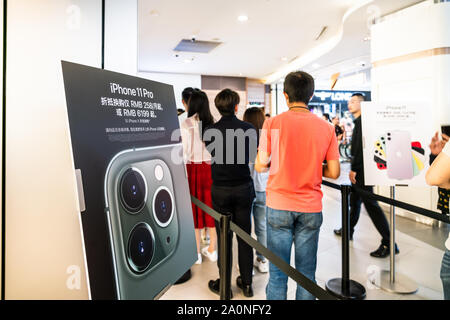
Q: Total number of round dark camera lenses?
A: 3